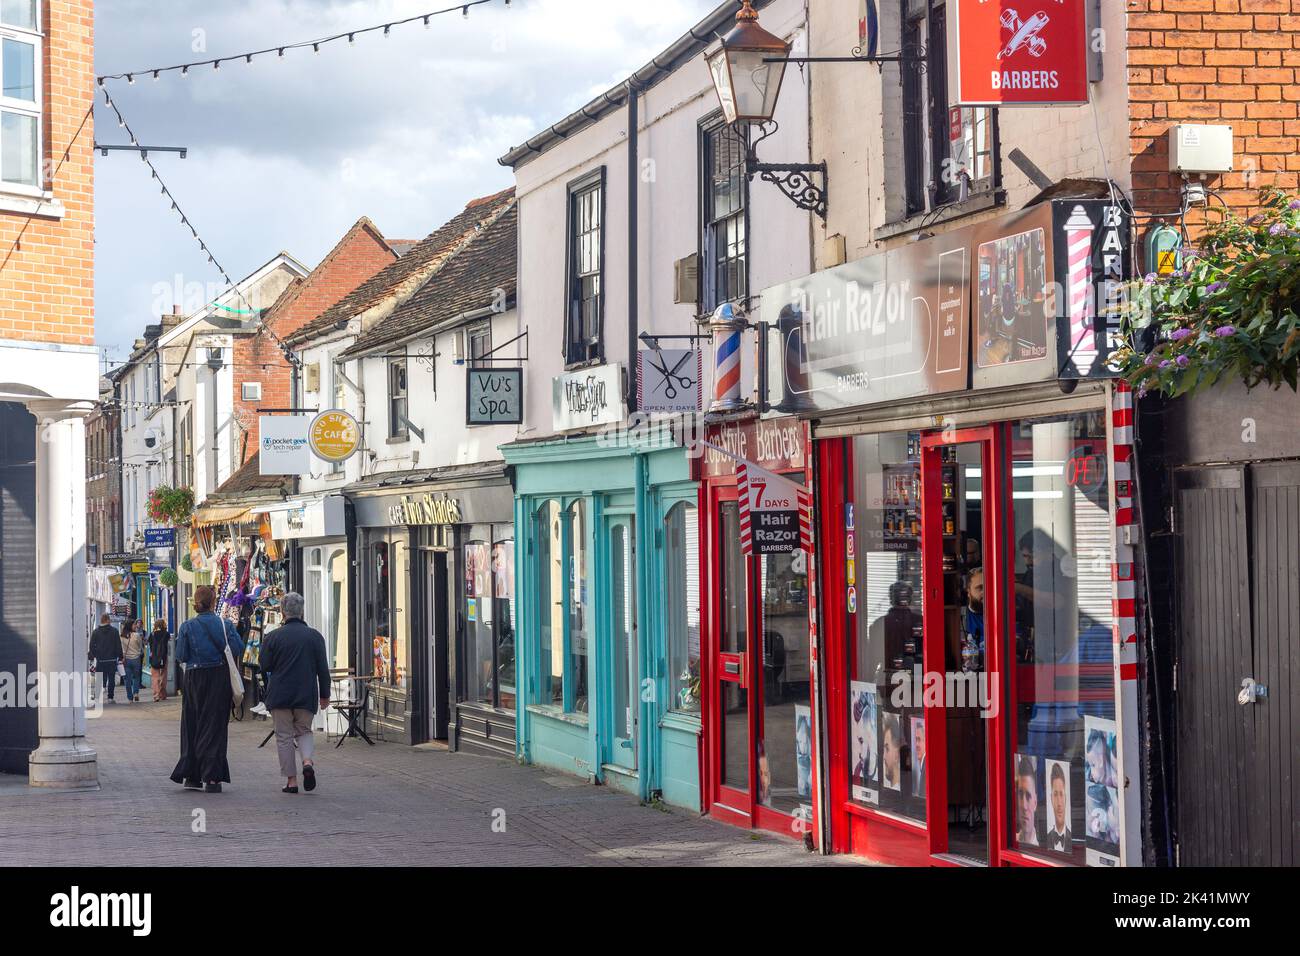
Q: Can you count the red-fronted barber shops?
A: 2